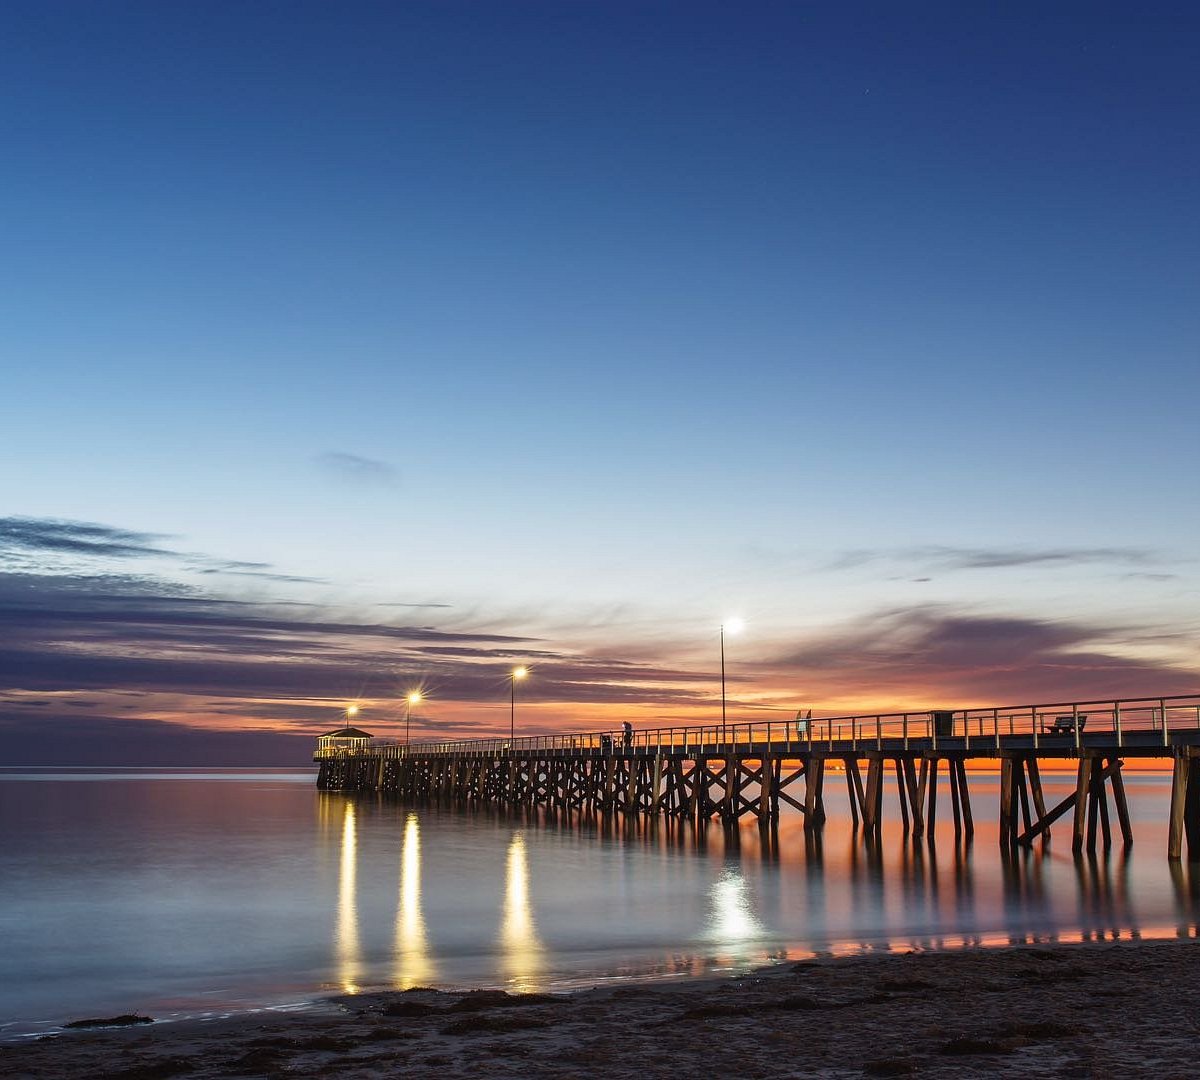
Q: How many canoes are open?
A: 0